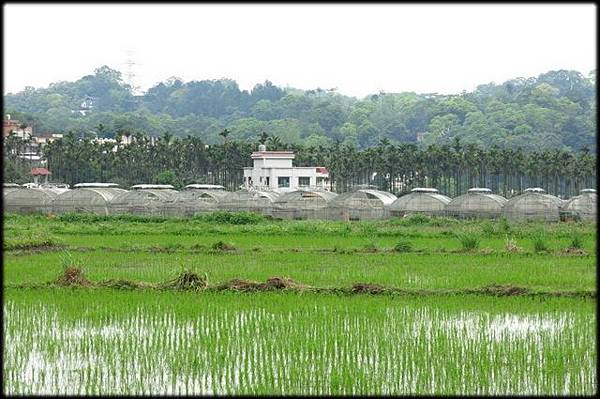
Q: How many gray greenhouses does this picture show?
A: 11